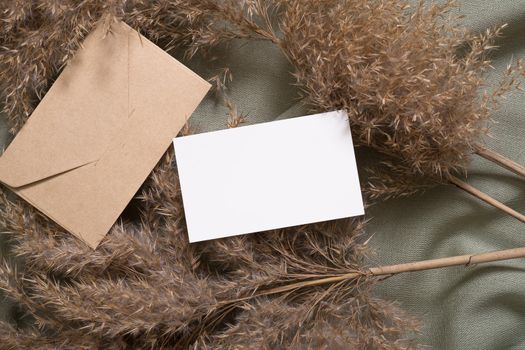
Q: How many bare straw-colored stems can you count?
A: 3